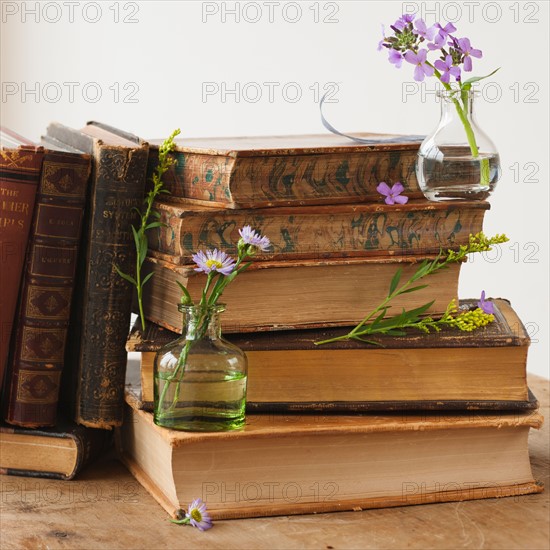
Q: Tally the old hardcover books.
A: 9